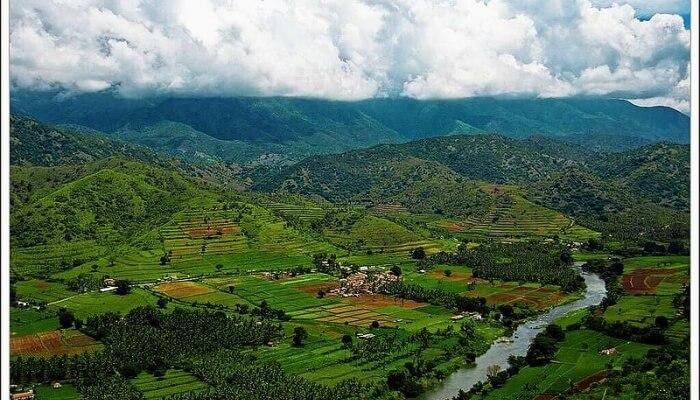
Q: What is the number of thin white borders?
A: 2